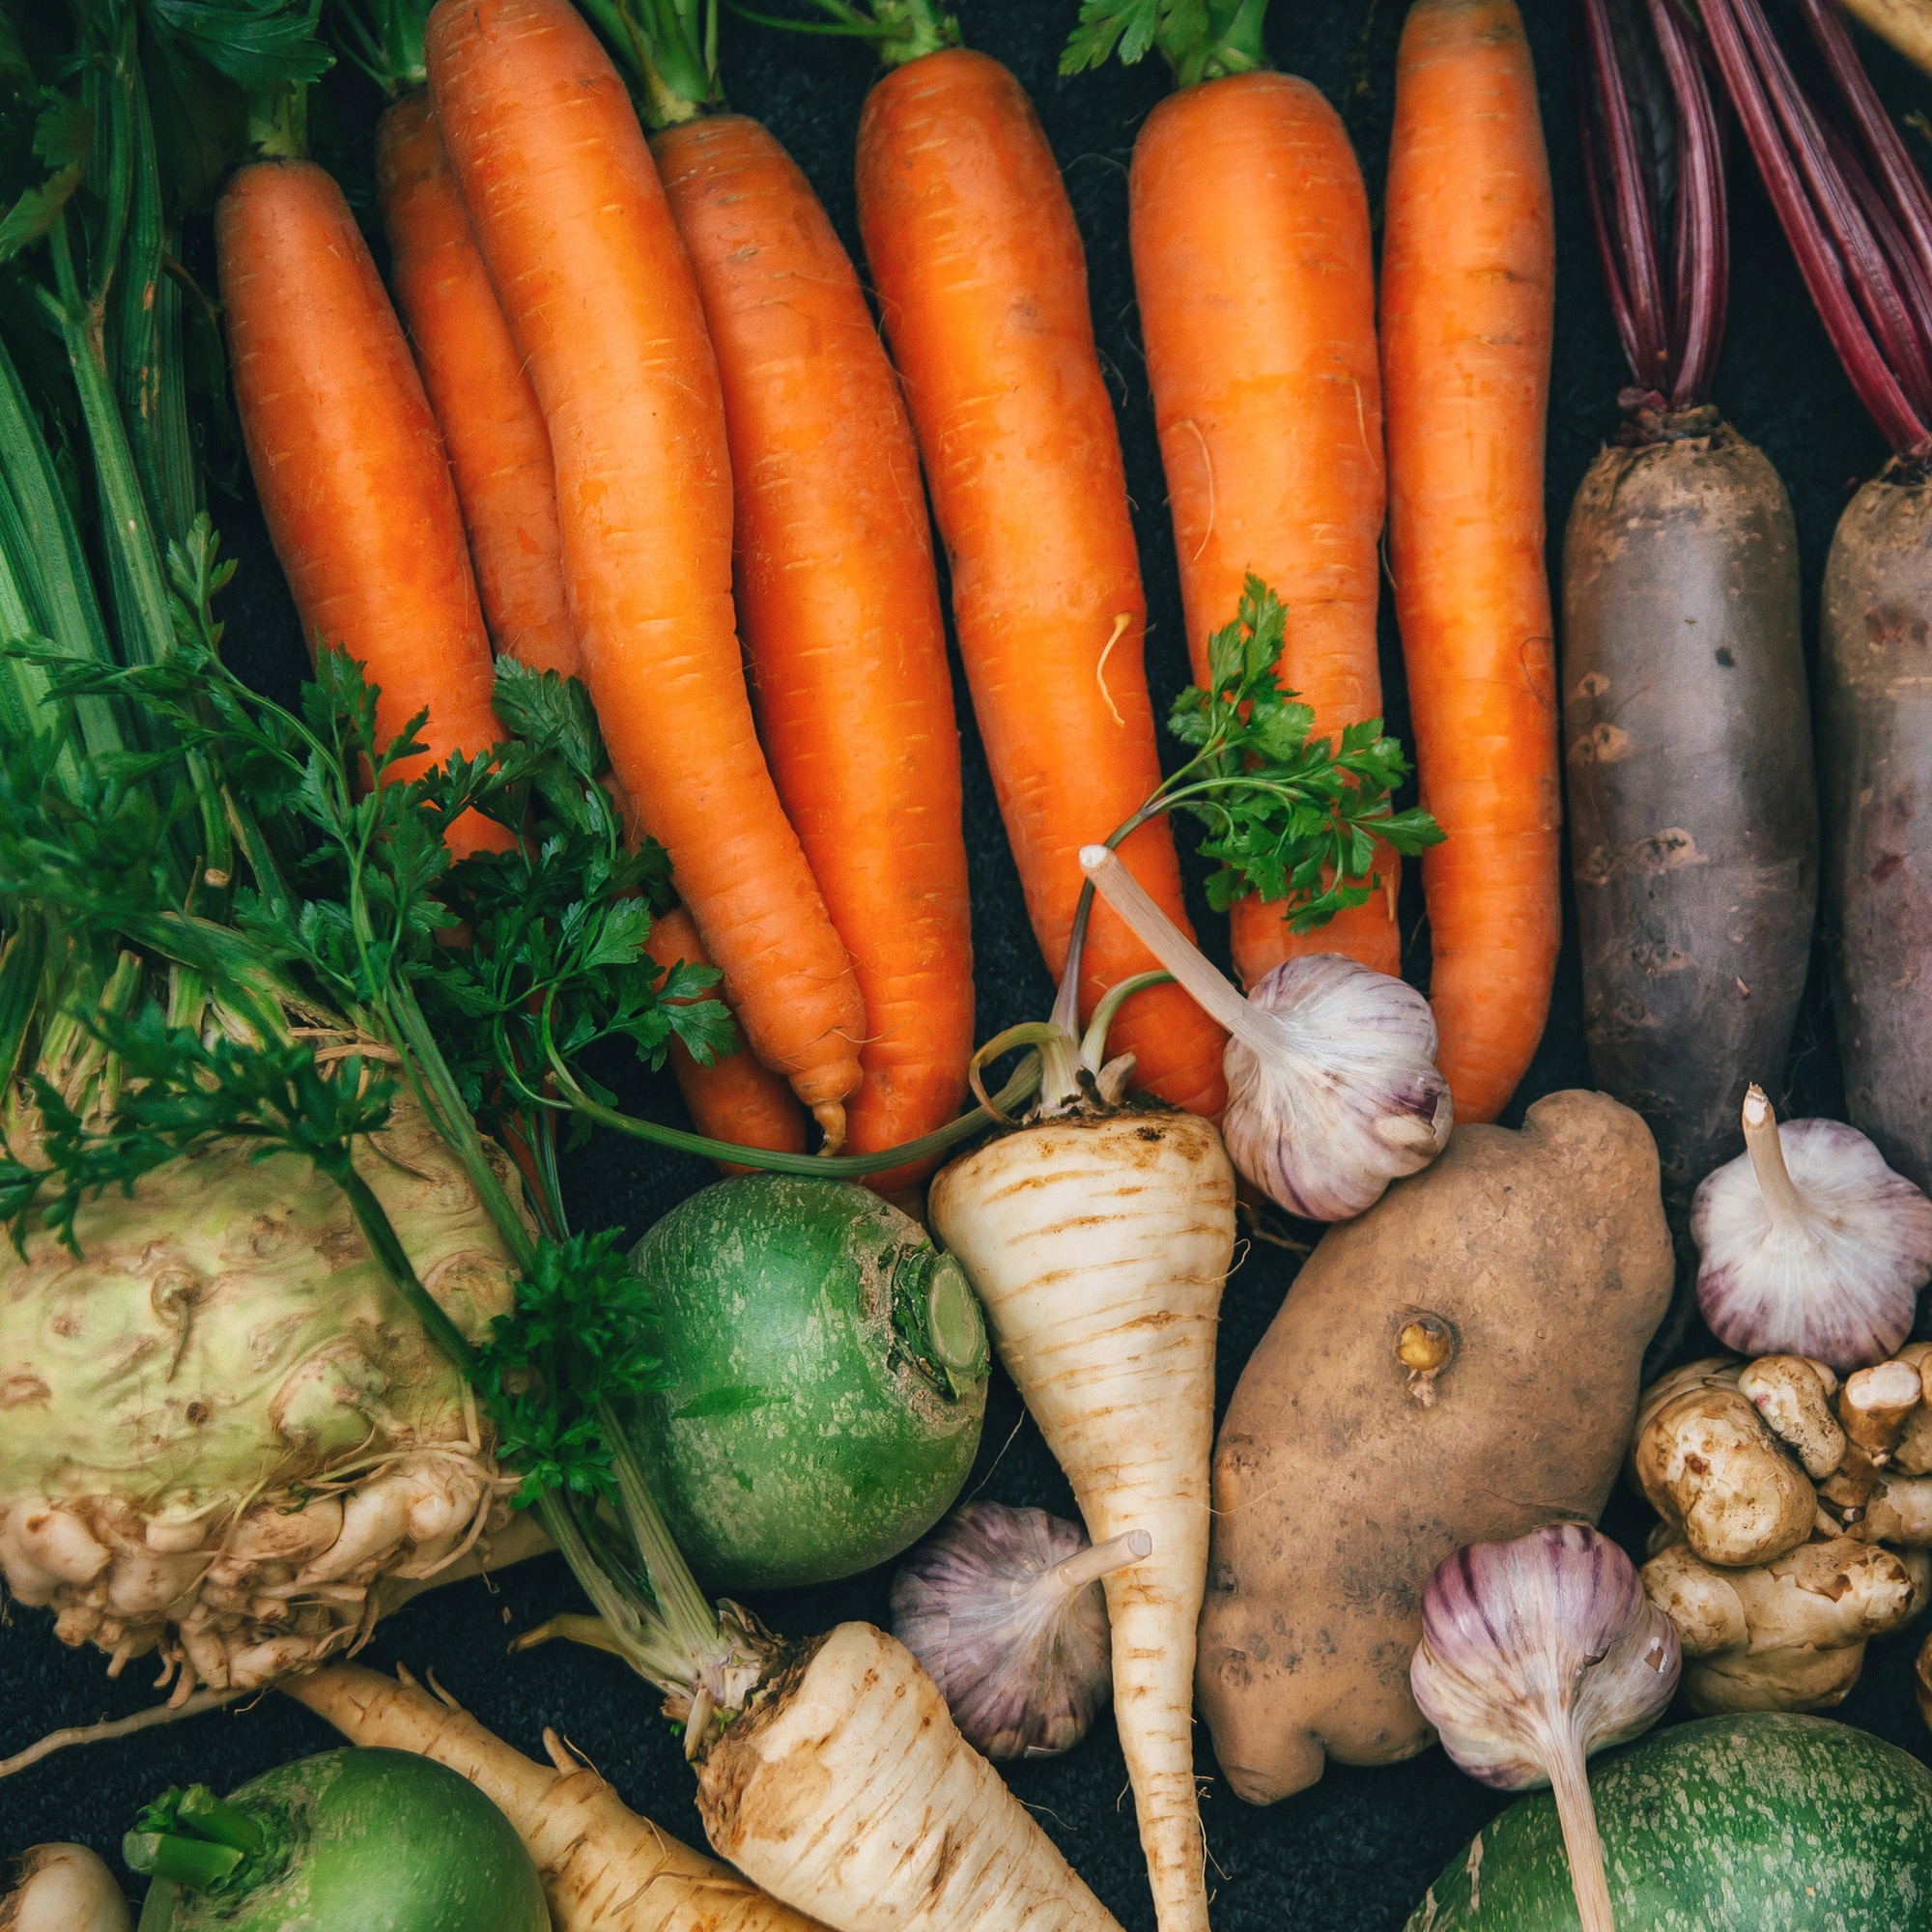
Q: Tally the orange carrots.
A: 7